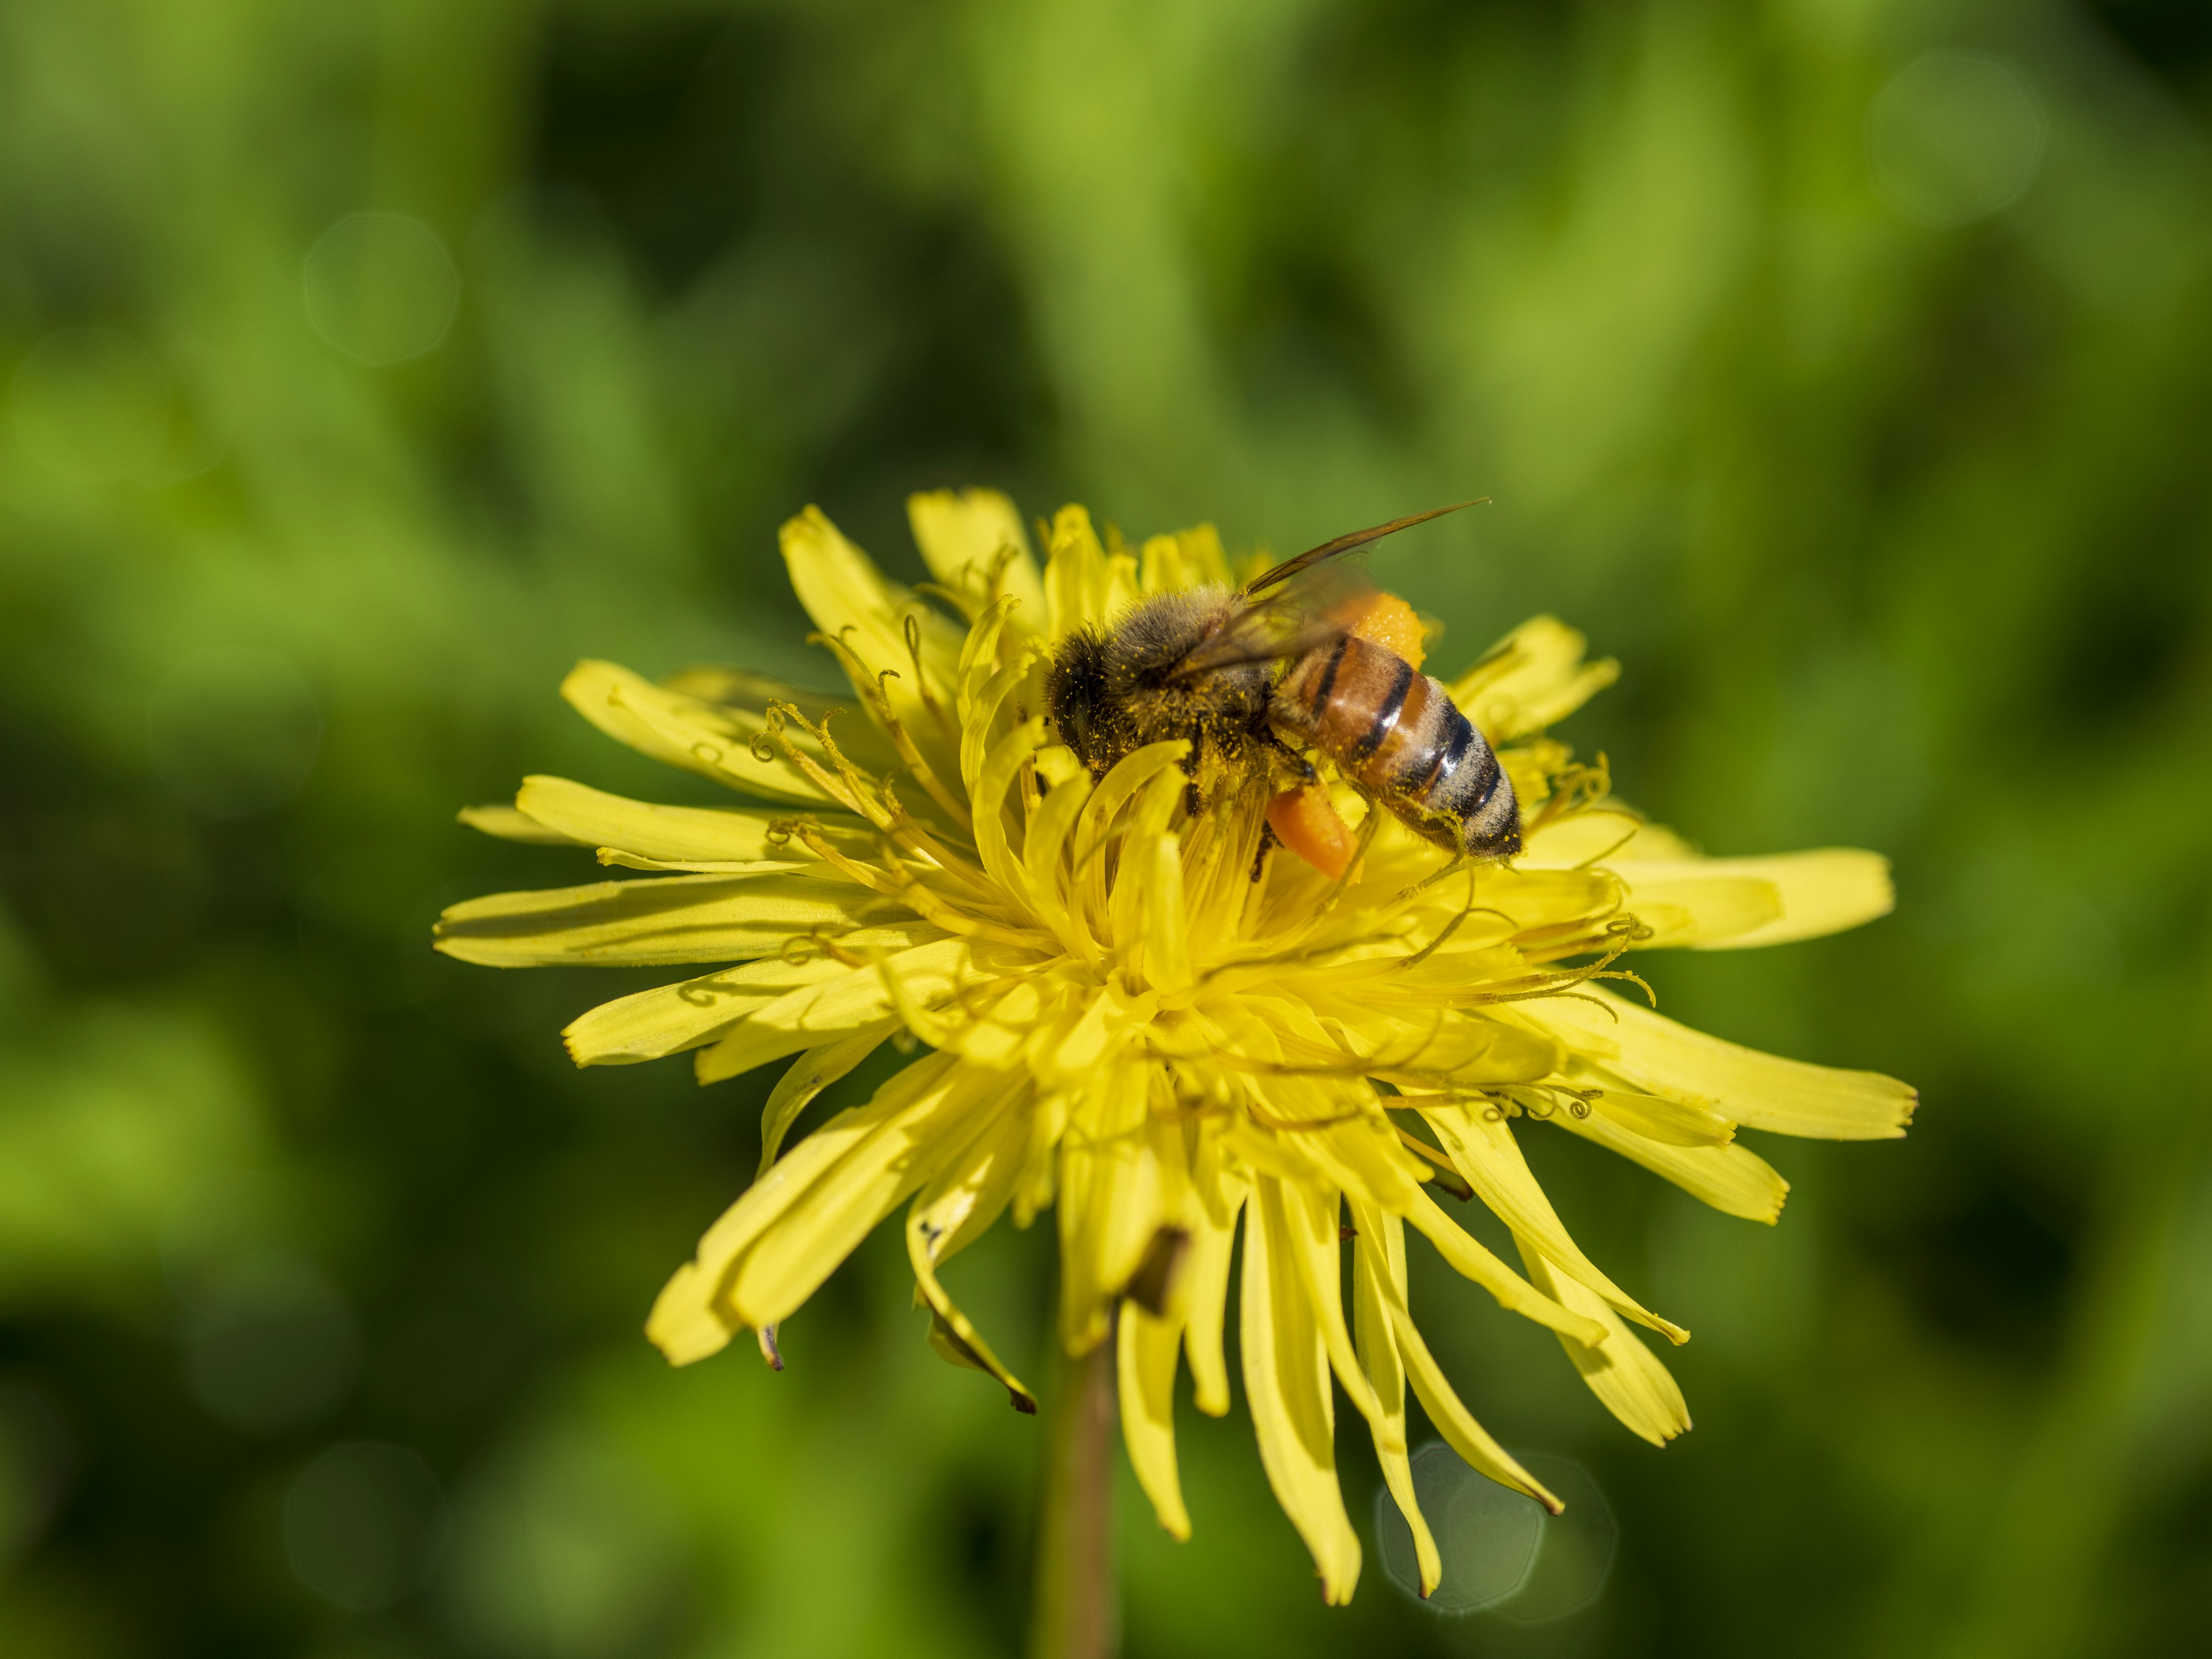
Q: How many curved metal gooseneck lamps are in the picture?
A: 0